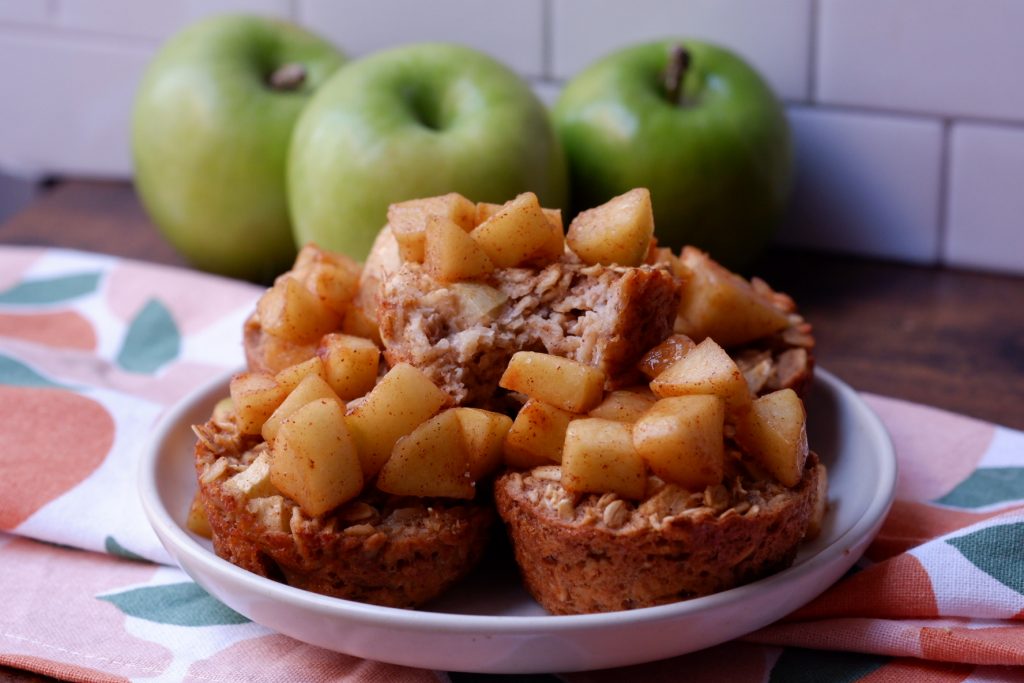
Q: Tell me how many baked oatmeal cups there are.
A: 5